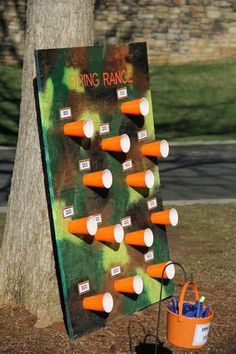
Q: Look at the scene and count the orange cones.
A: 13